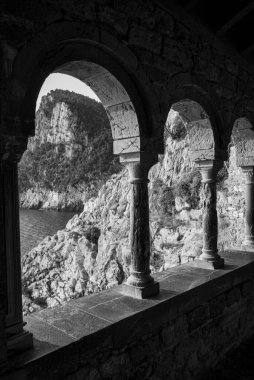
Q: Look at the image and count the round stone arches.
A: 3